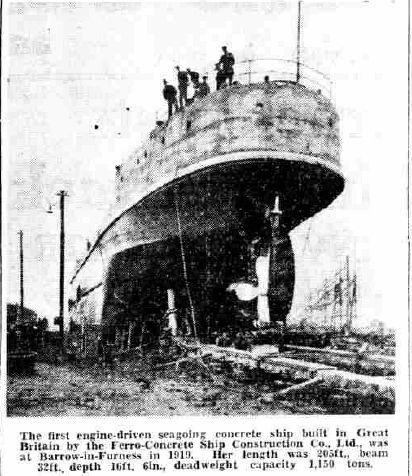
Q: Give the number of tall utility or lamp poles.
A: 2